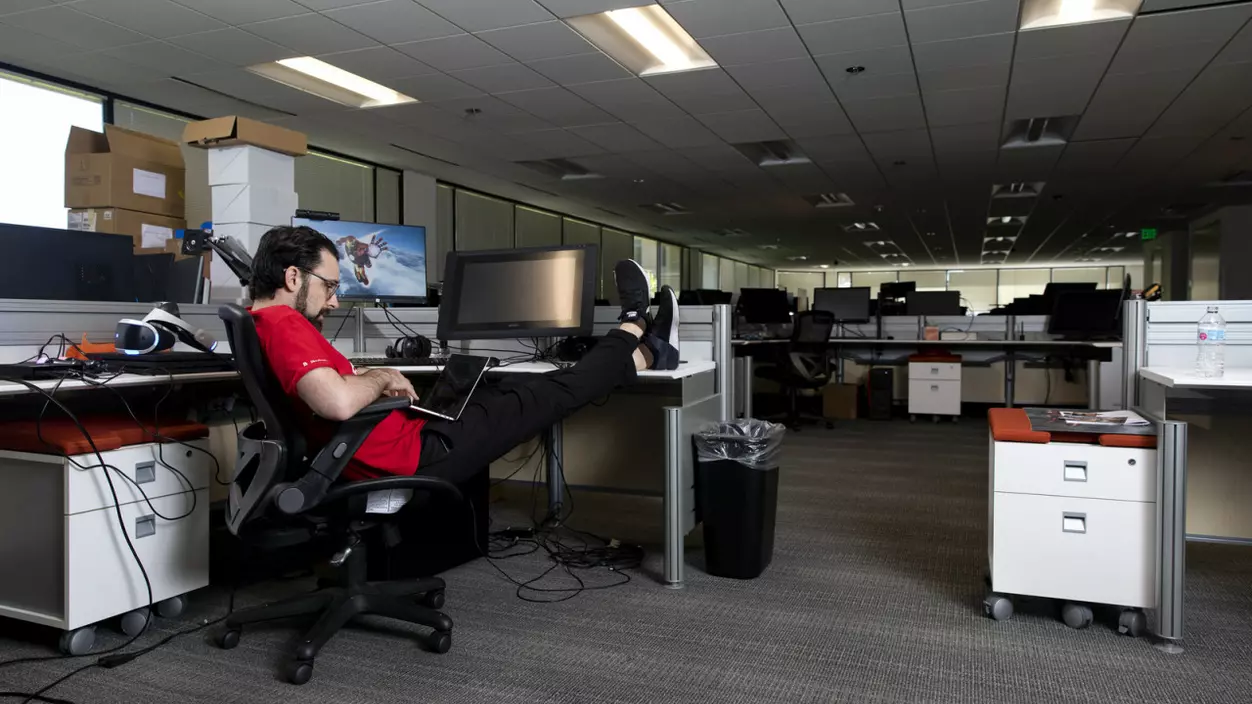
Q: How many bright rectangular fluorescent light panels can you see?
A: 3